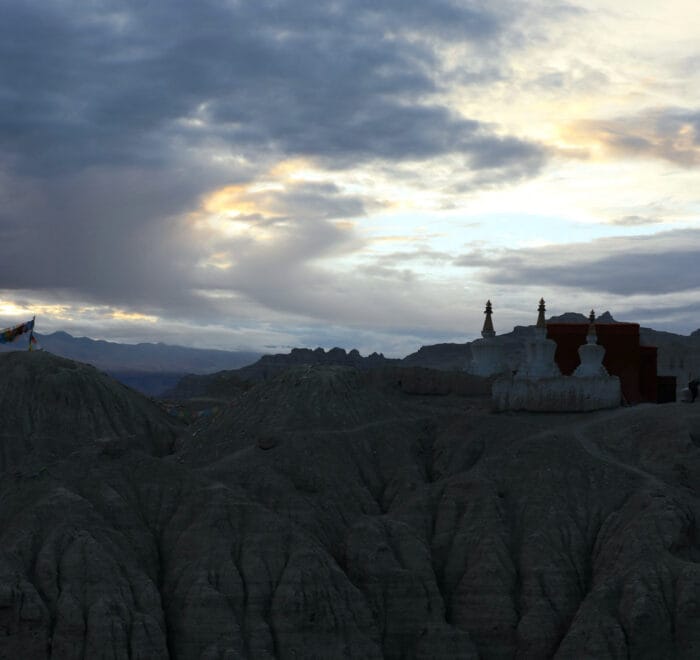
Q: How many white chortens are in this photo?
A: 3